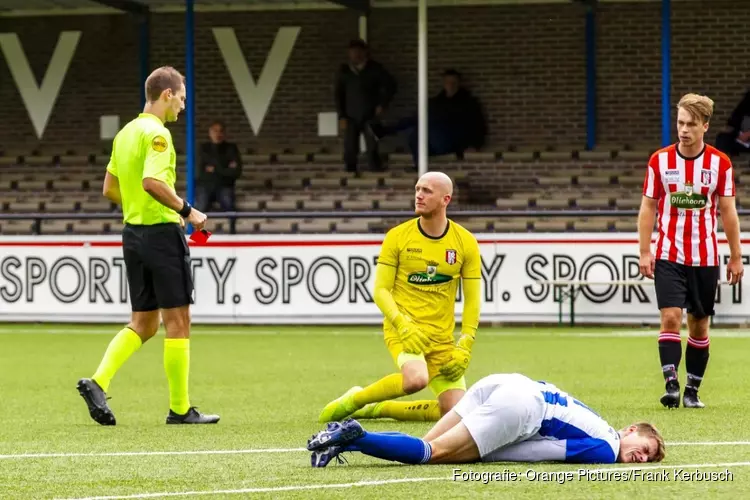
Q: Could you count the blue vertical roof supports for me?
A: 4